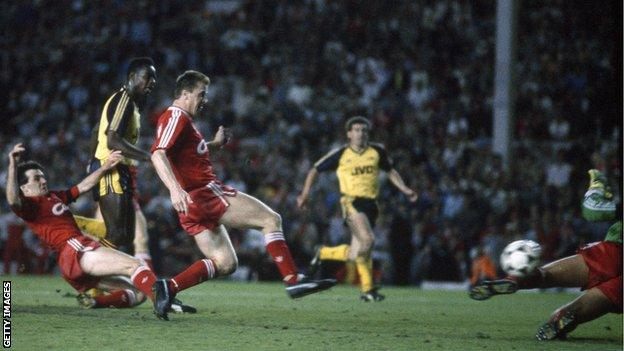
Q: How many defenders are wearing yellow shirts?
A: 2